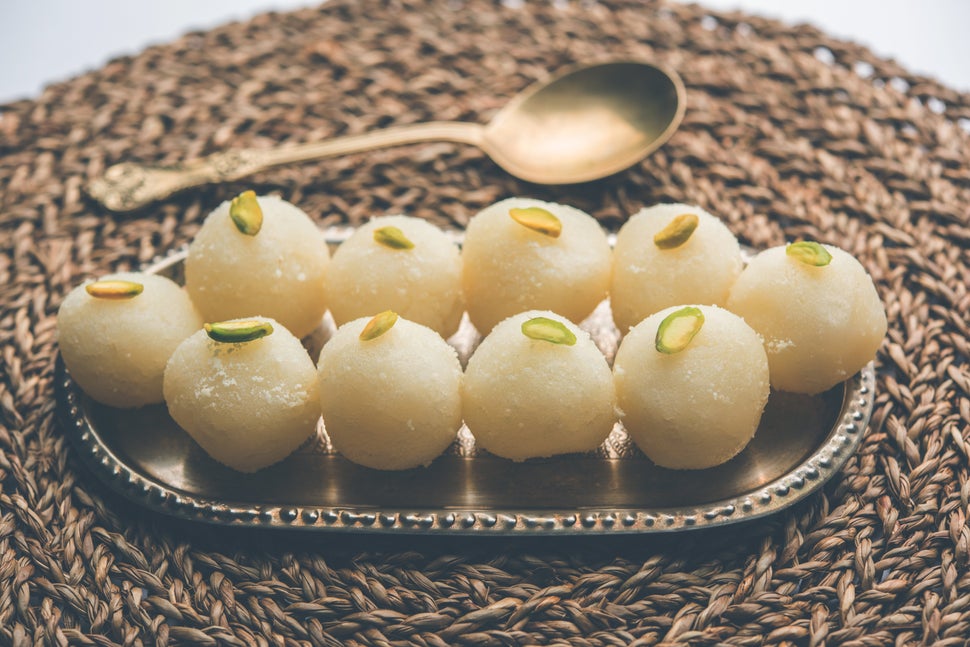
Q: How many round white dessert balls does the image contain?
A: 10